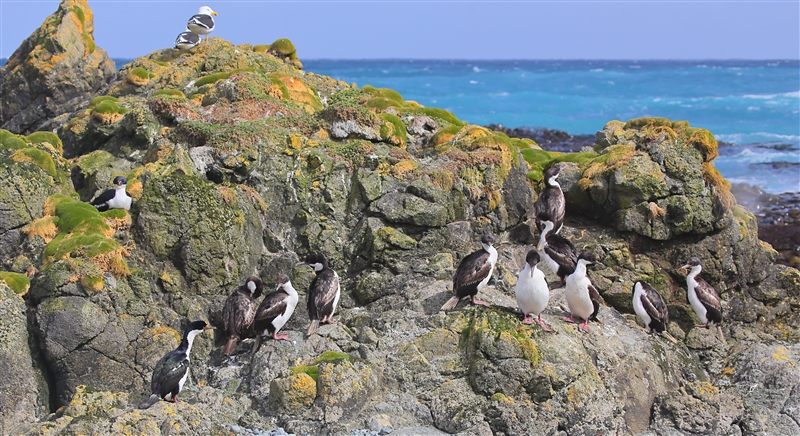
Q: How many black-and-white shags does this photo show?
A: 12